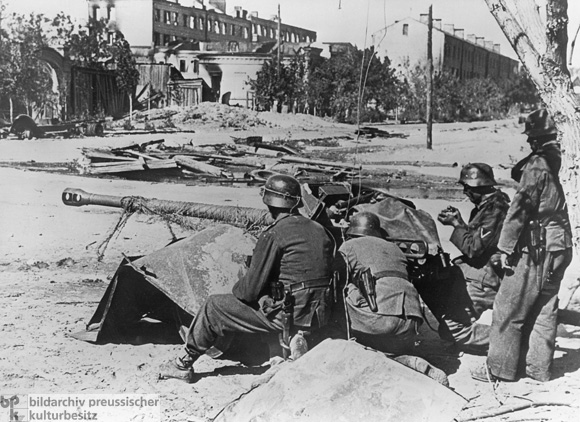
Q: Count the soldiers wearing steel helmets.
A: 4